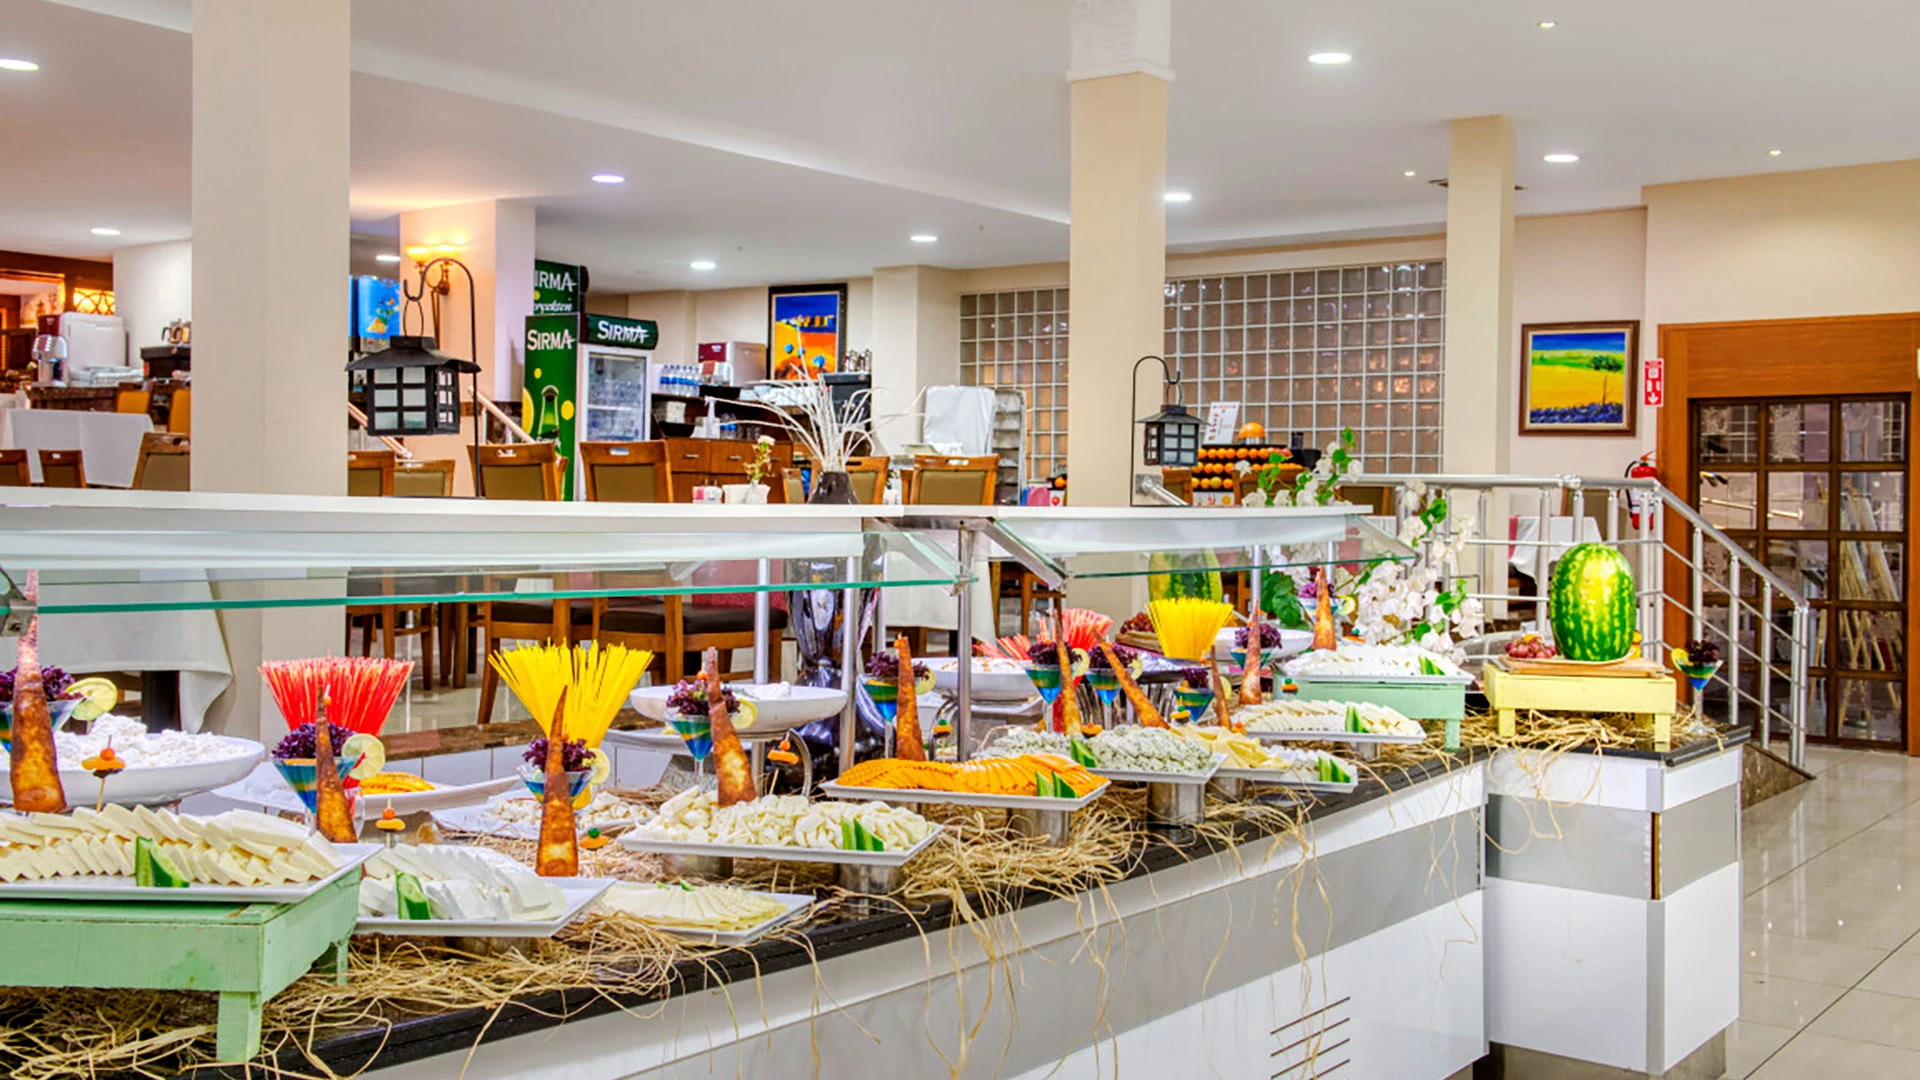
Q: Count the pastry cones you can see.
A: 10